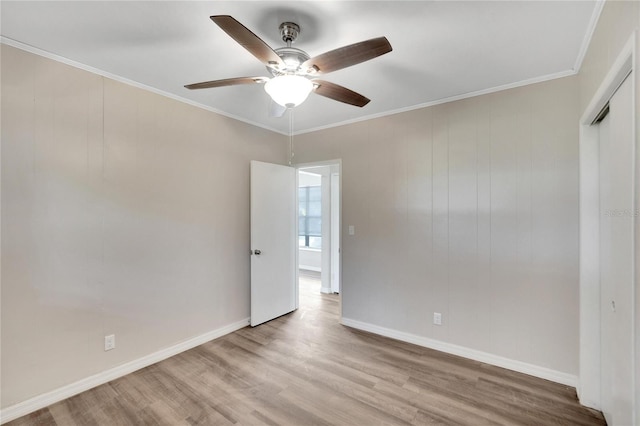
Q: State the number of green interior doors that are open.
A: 0